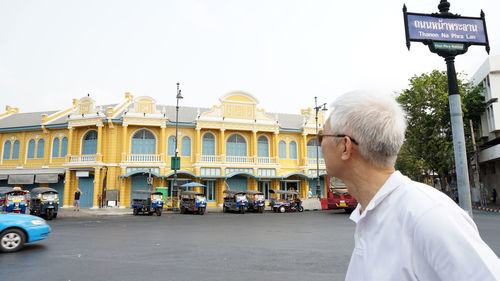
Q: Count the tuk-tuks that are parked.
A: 7